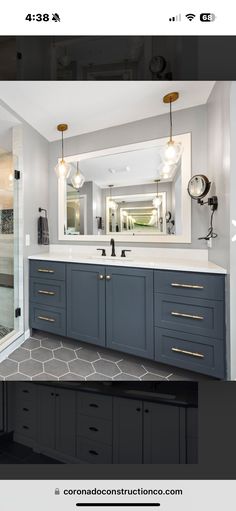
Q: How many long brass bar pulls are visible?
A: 6